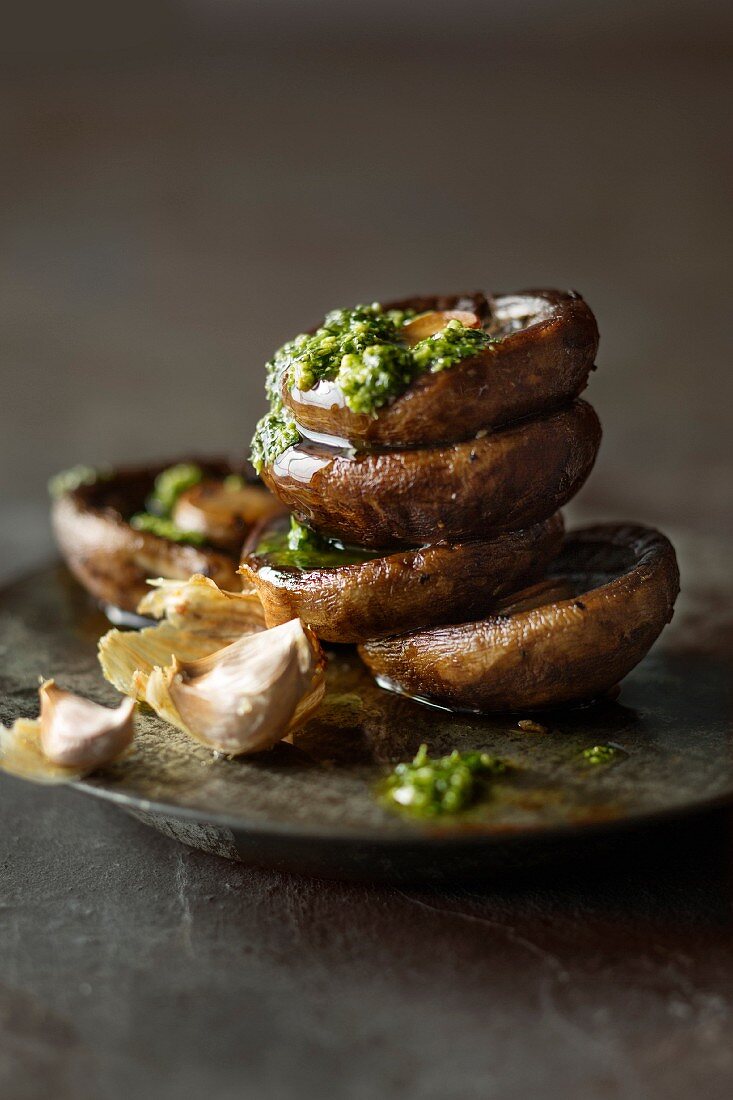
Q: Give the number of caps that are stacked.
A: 4